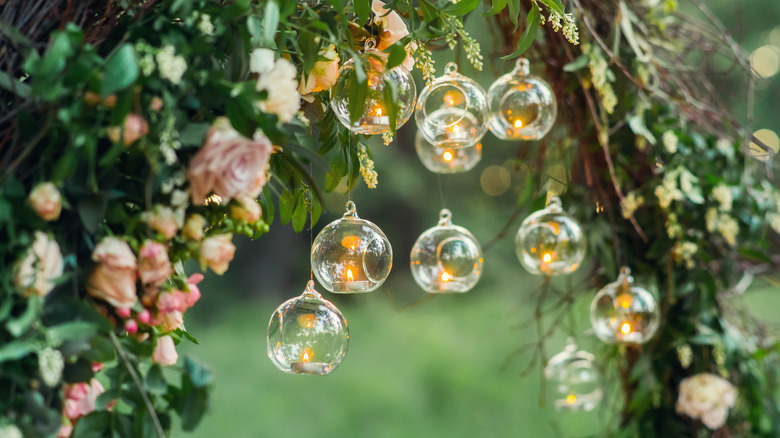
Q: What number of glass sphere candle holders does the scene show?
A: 10